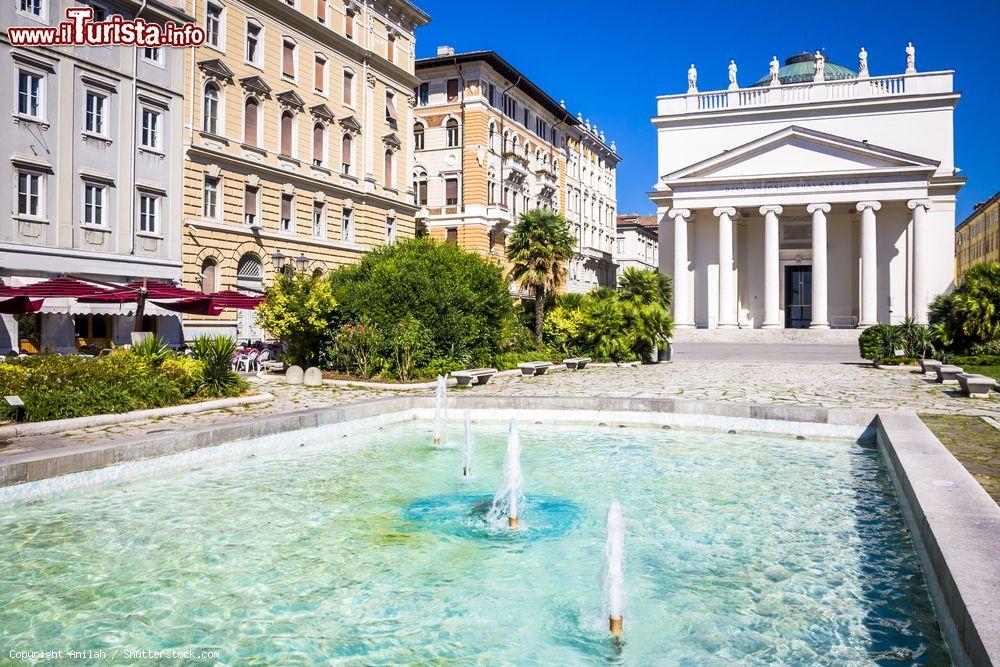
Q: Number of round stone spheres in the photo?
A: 2